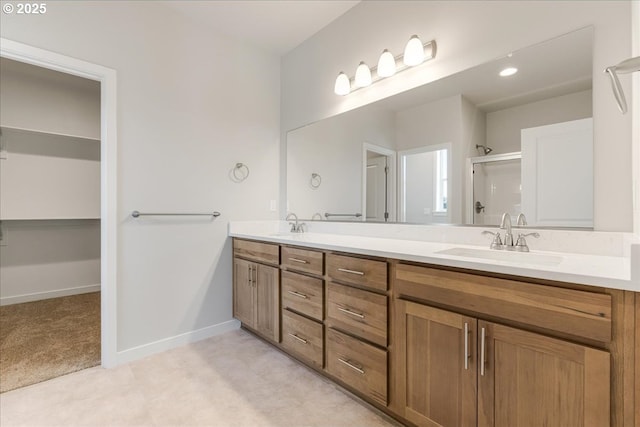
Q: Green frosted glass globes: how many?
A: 0